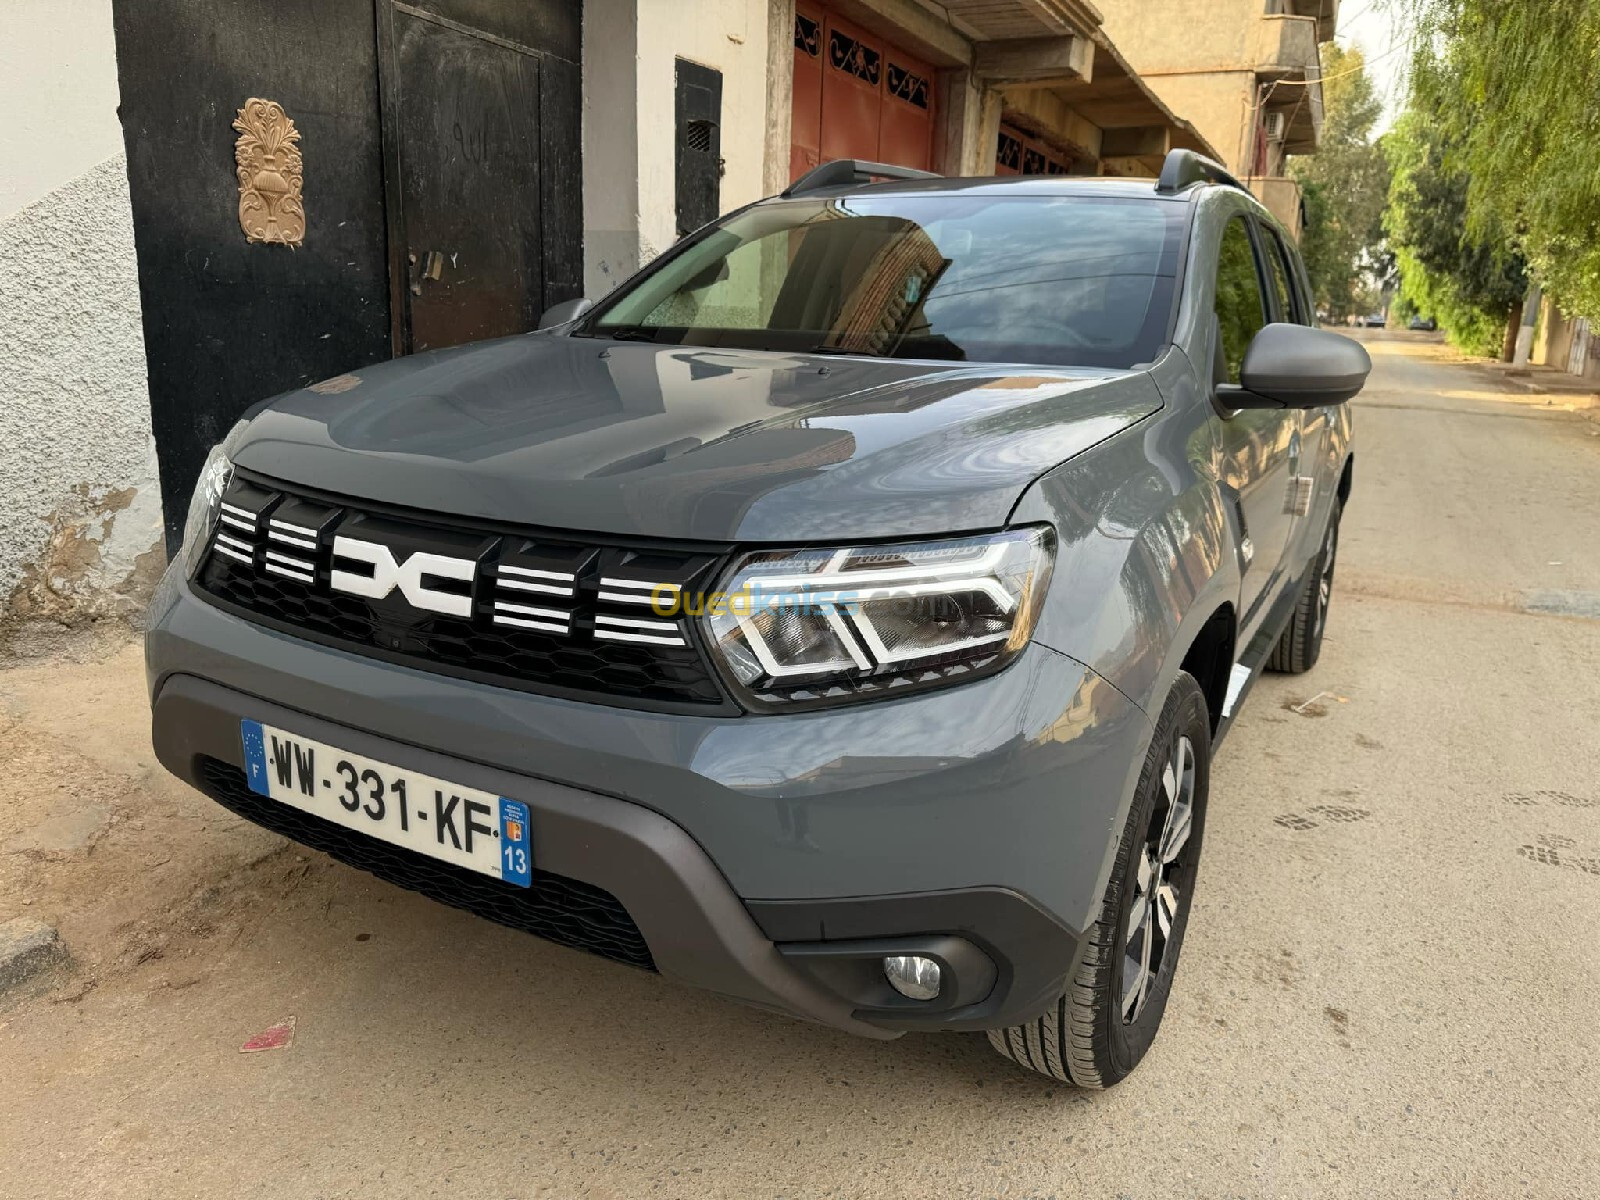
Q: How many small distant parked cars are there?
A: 2